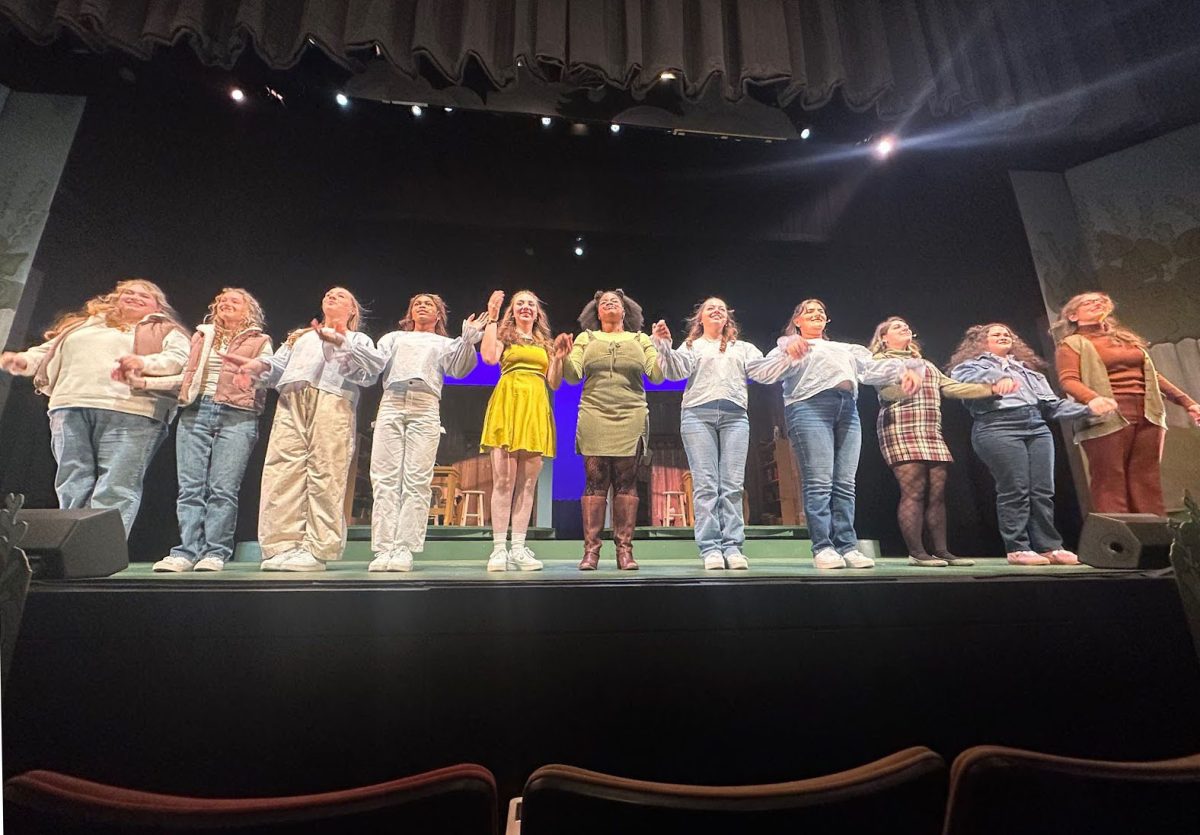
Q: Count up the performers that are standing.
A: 11